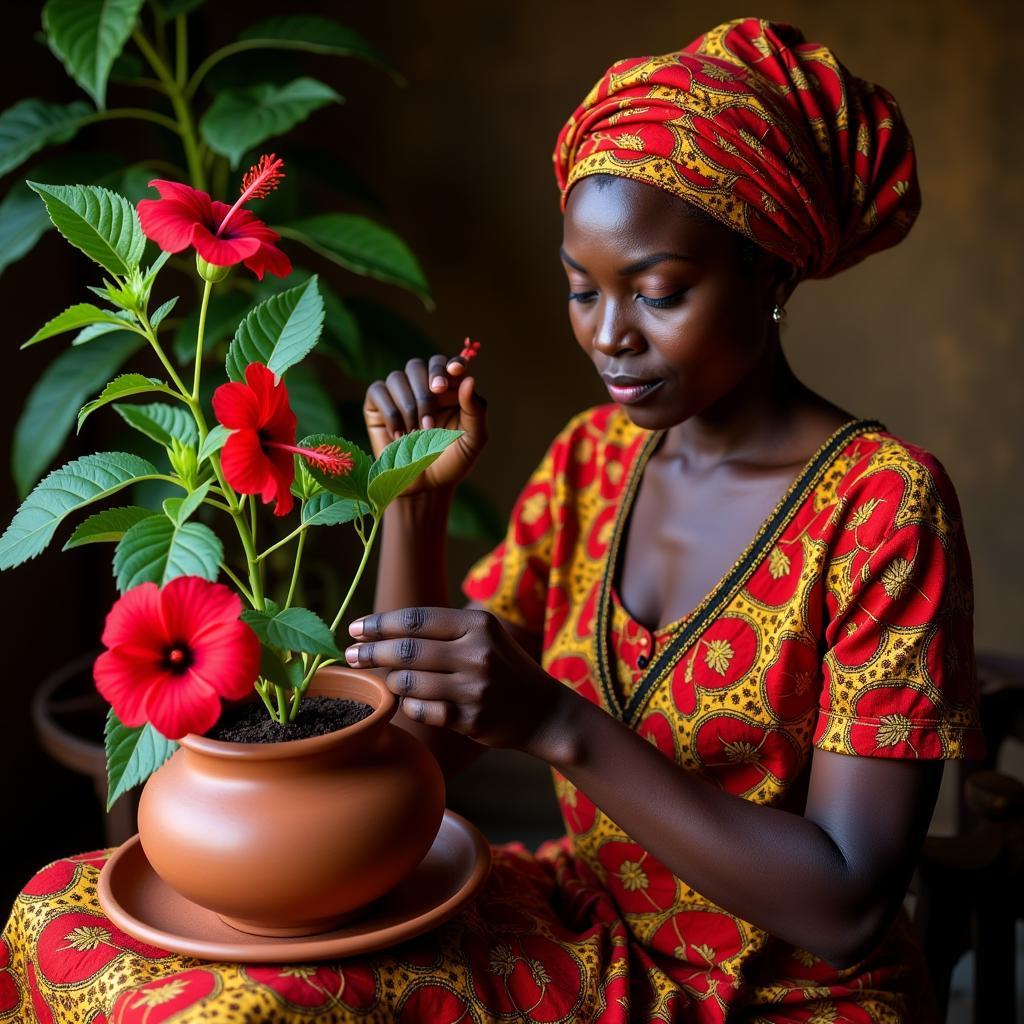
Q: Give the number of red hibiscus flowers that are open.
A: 3